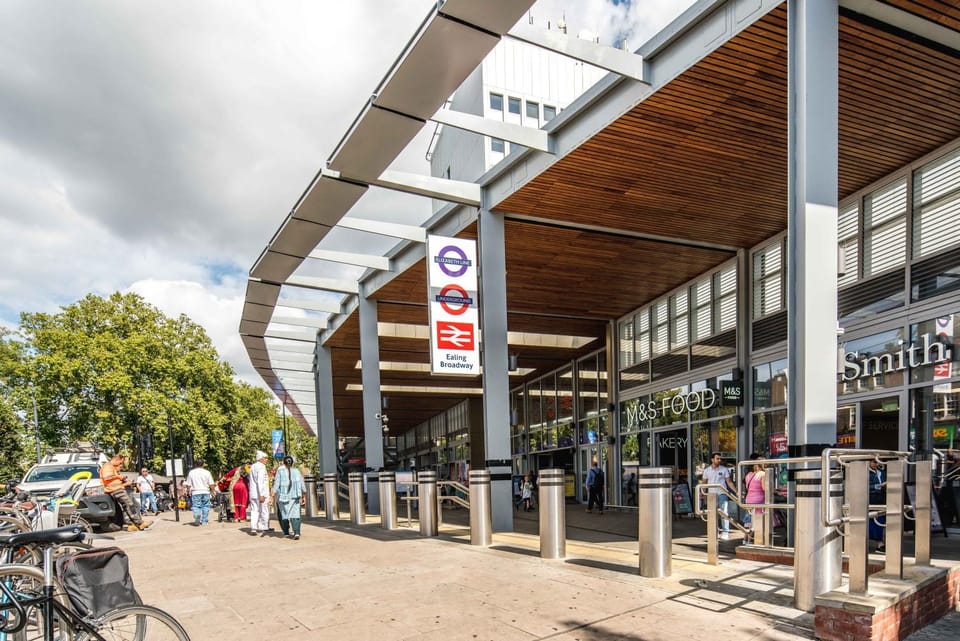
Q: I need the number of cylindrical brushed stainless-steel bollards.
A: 9